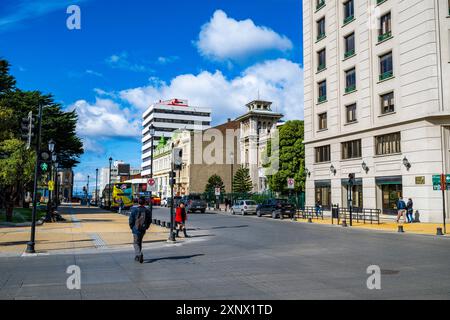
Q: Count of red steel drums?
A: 0